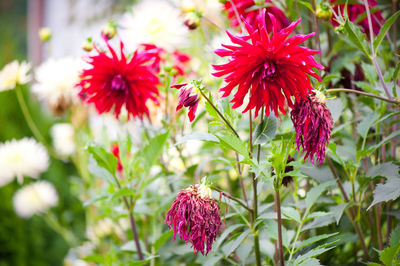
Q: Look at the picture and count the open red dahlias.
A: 2